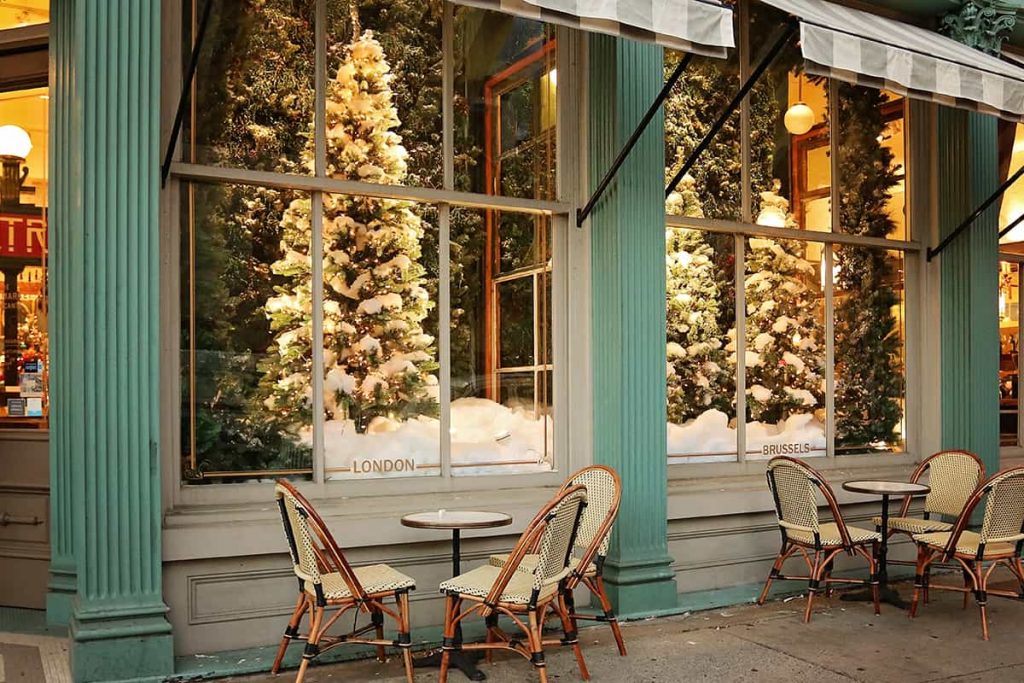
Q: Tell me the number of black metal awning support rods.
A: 5